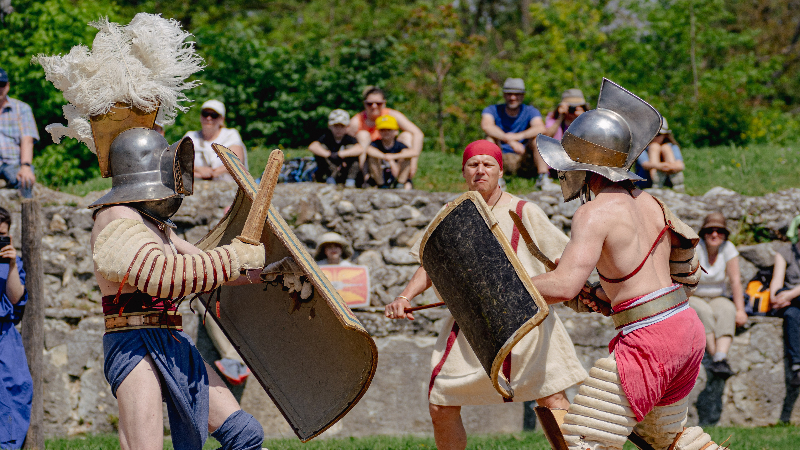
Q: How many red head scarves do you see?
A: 1